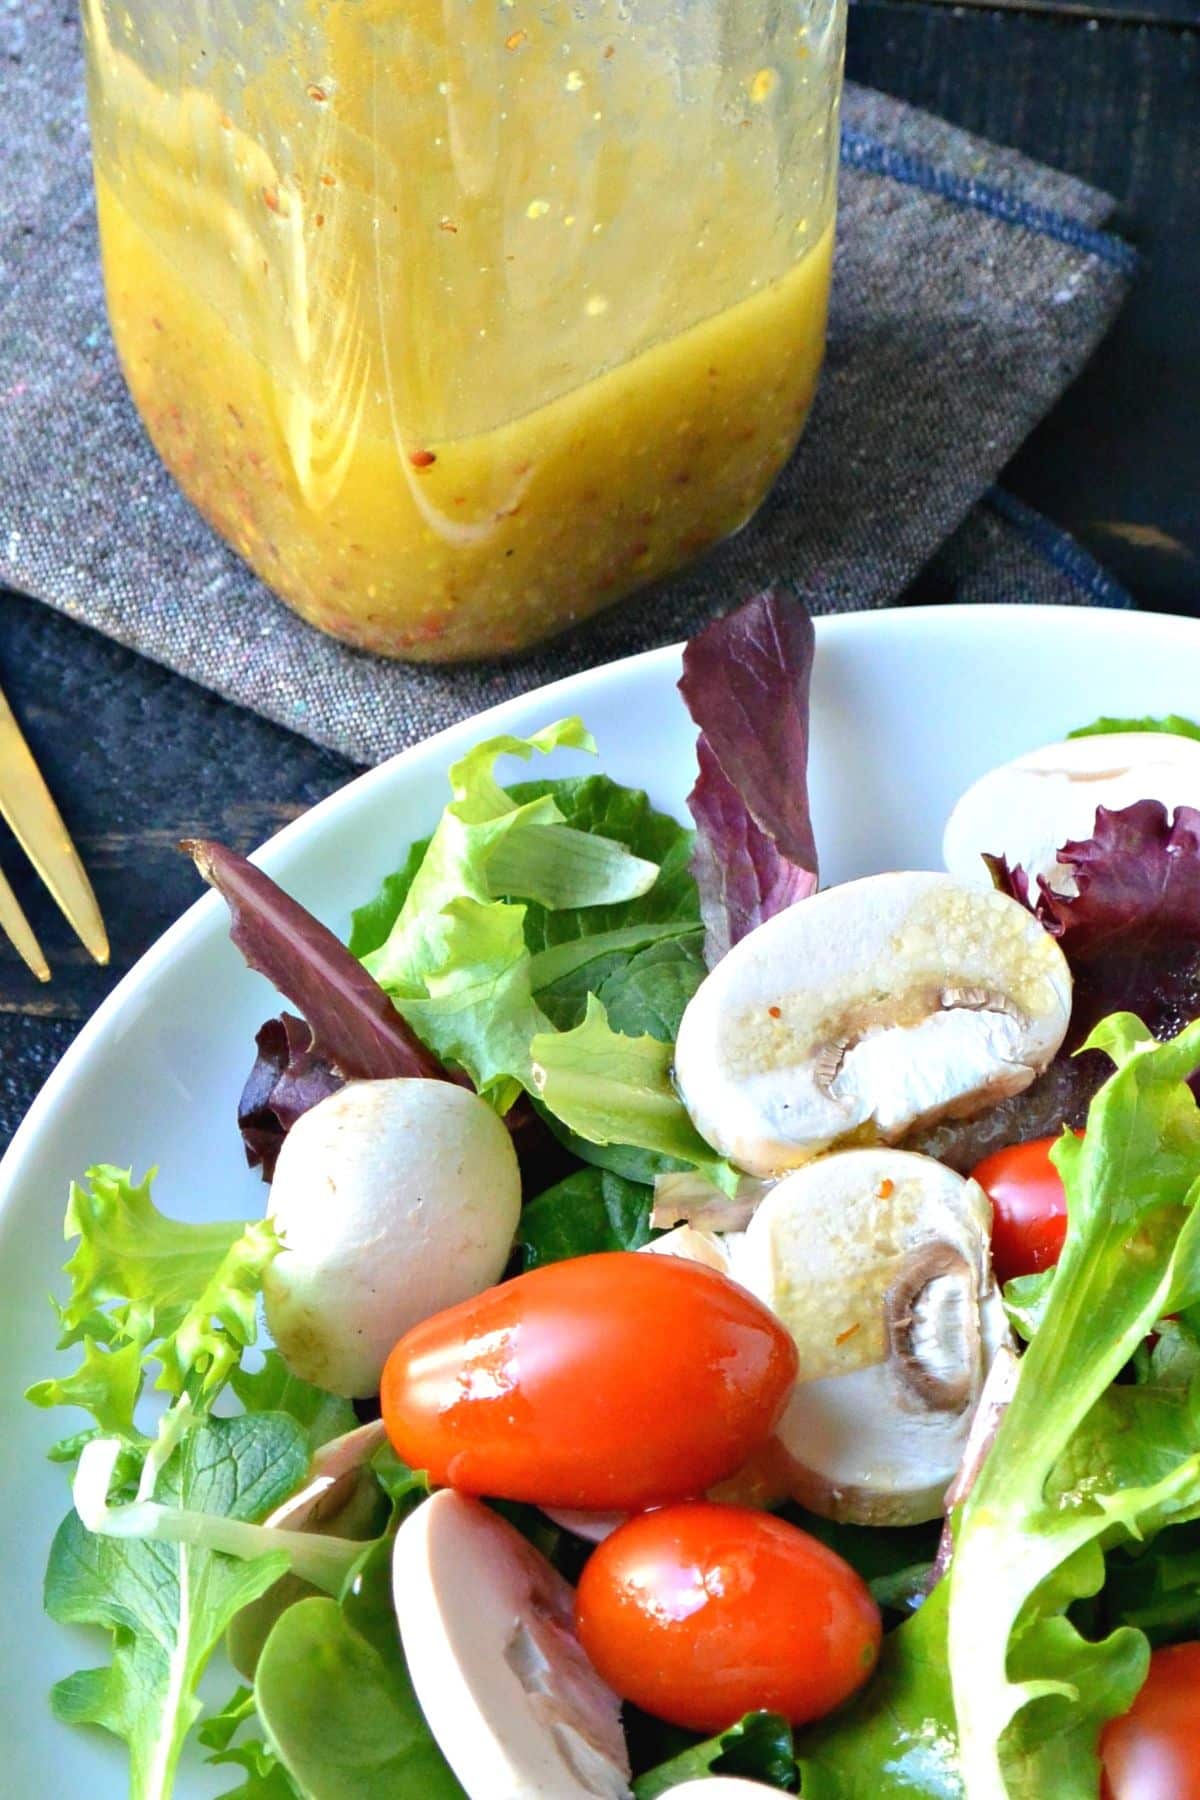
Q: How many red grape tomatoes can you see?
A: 4